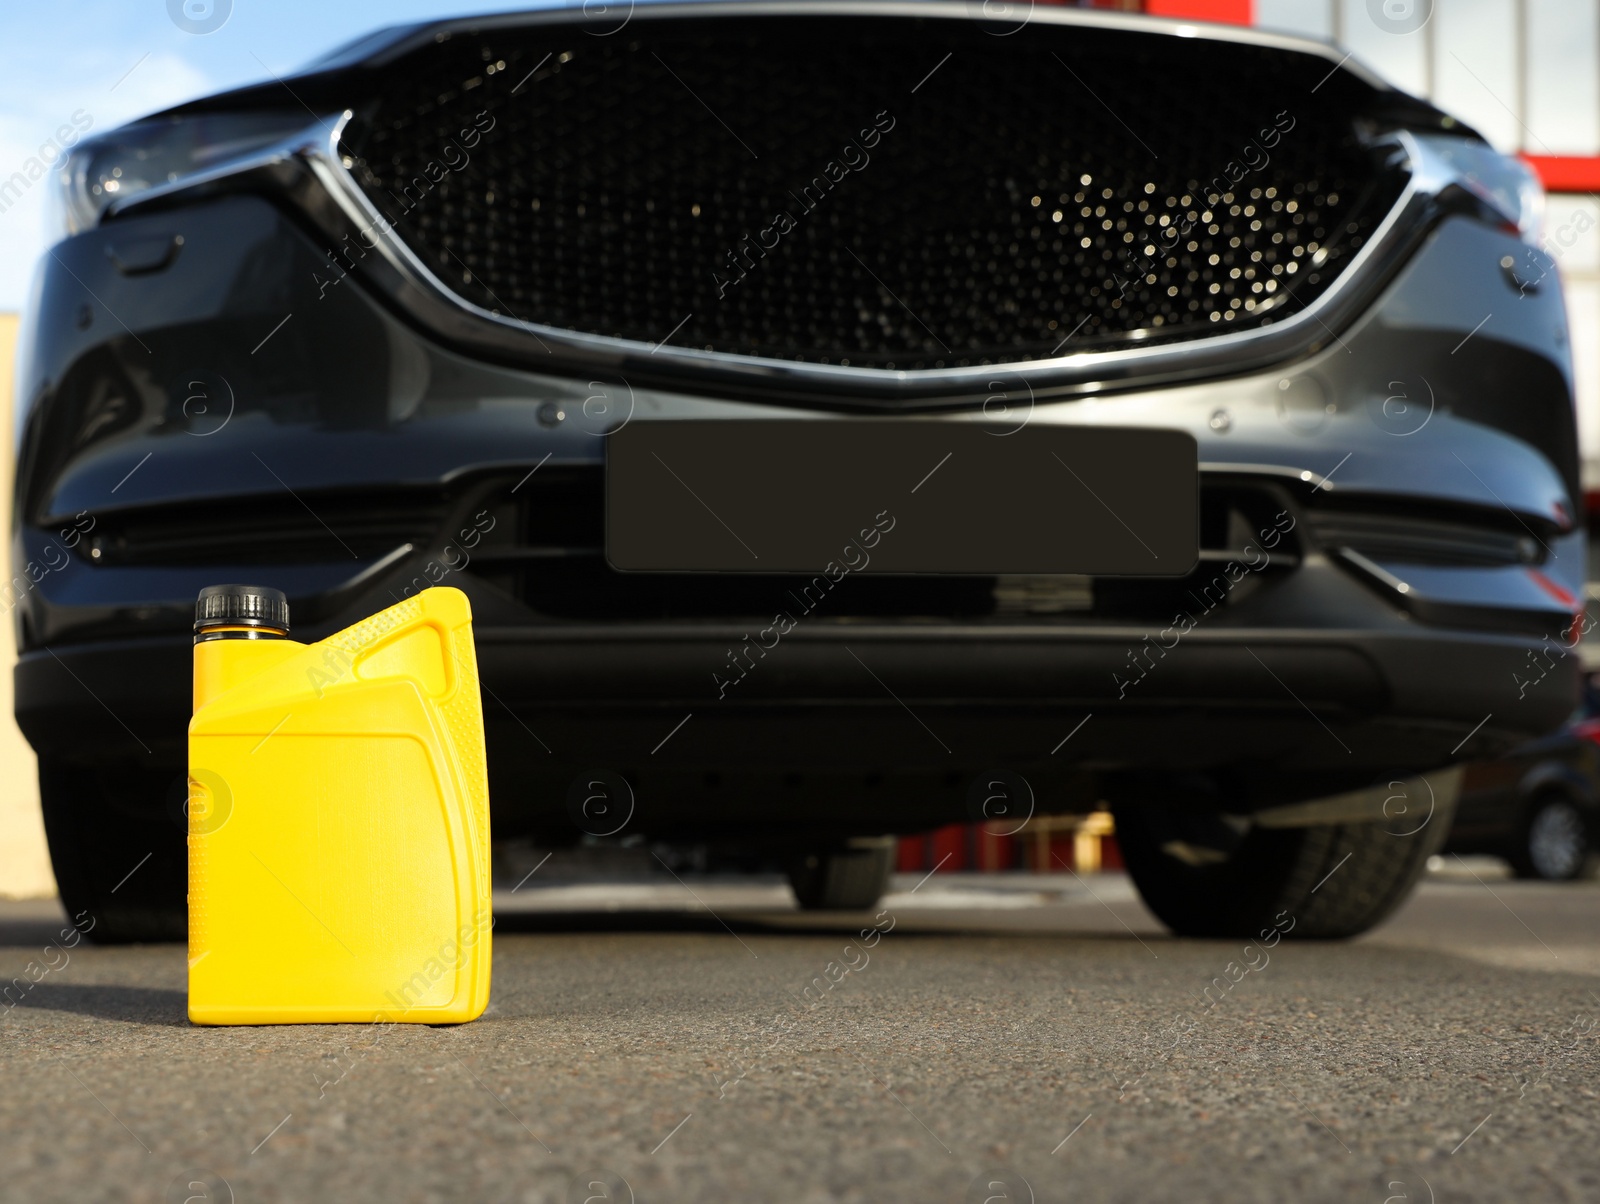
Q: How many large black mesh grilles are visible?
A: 1